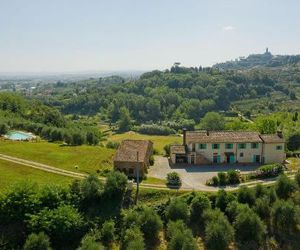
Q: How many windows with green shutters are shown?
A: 5